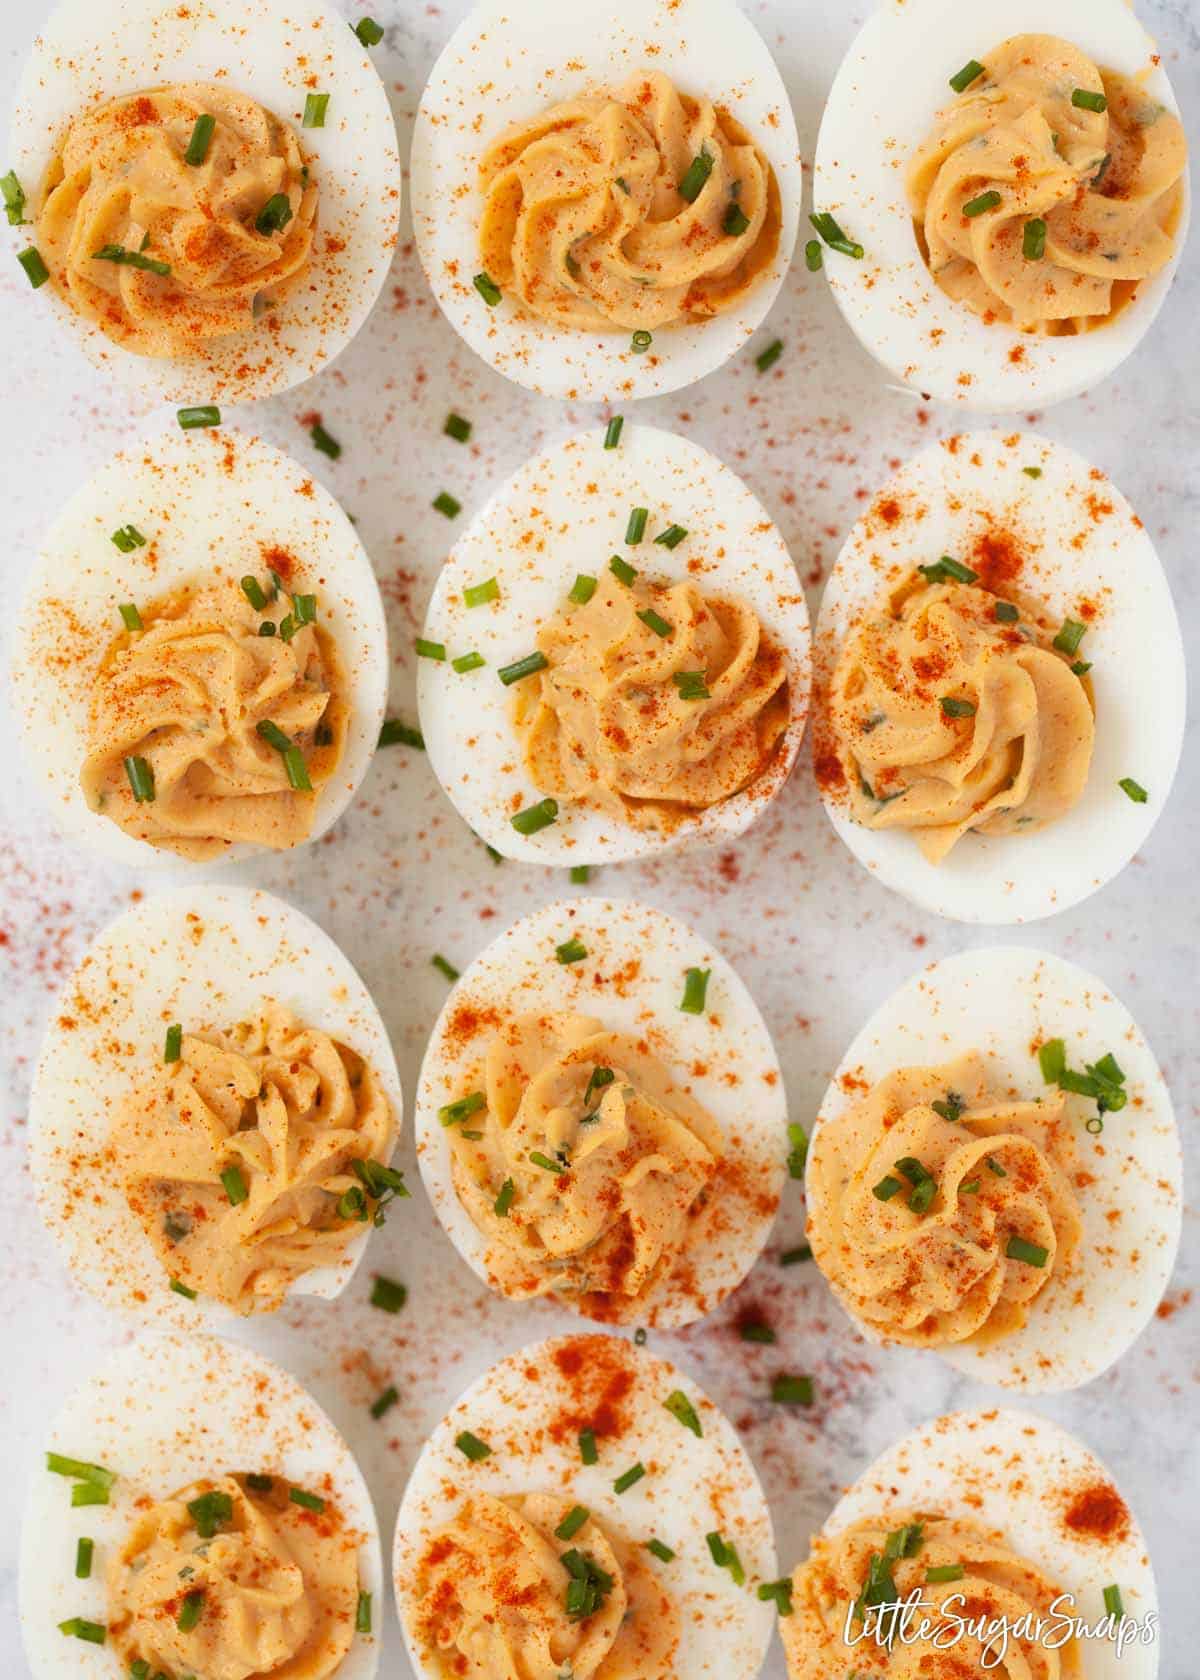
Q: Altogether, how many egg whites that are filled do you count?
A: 12